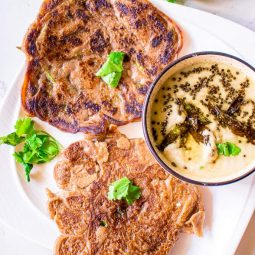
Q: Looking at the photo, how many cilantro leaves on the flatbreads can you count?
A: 2